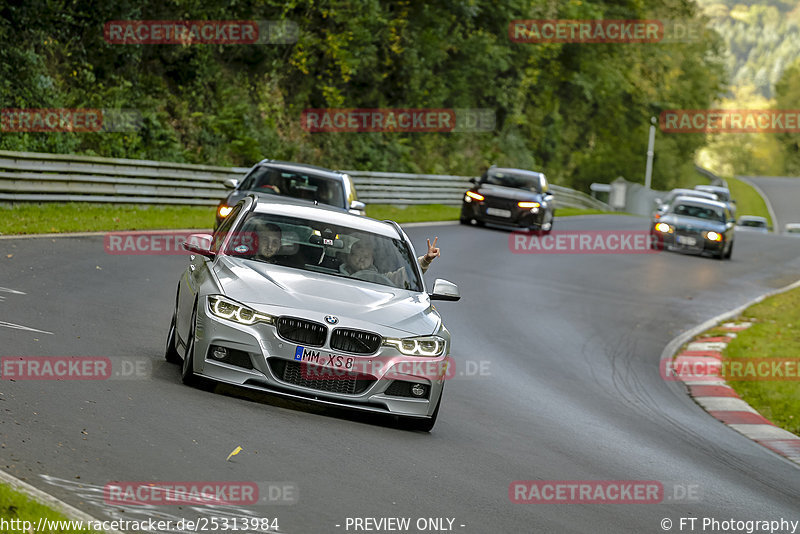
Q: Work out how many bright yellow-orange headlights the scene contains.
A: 5